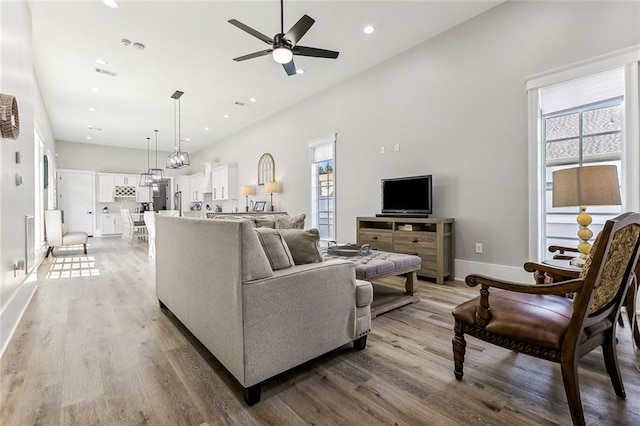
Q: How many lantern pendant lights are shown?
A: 3